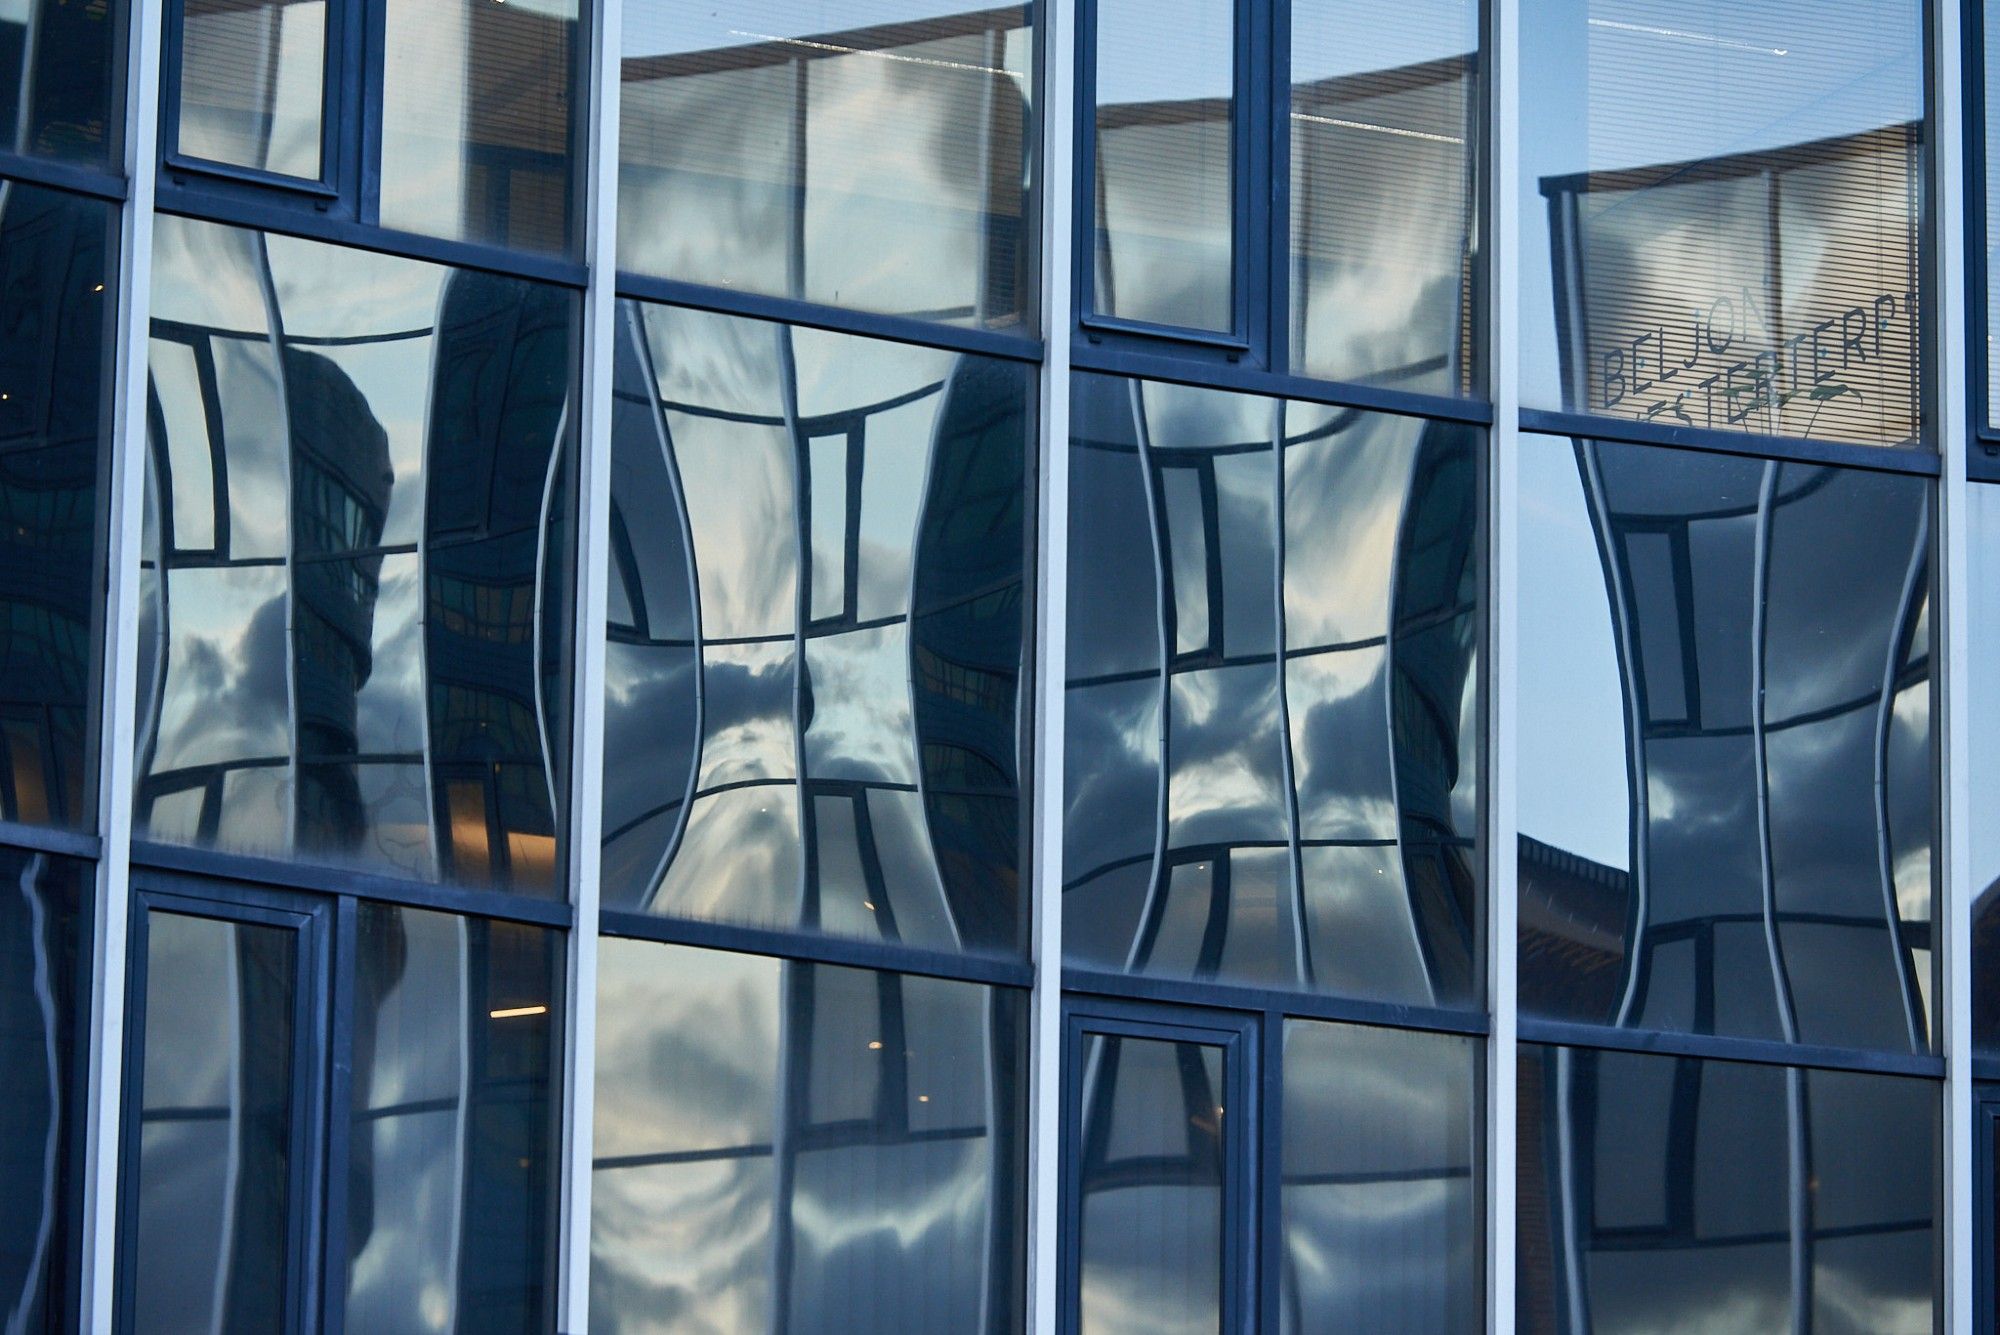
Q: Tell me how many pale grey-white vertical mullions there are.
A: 5